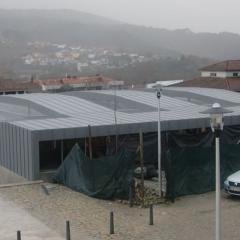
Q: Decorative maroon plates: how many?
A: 0